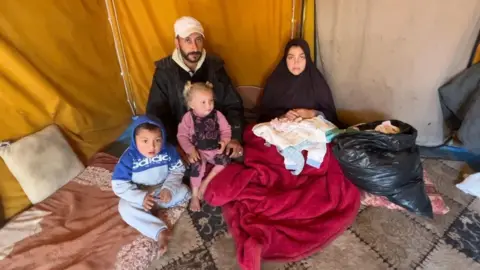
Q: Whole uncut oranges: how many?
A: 0